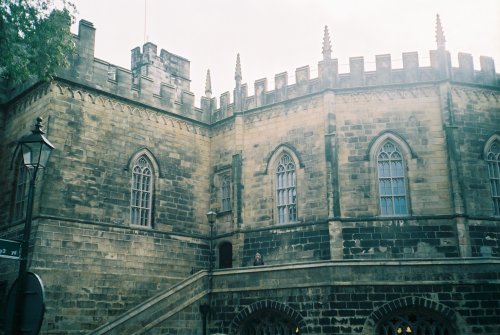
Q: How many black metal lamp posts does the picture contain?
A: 2